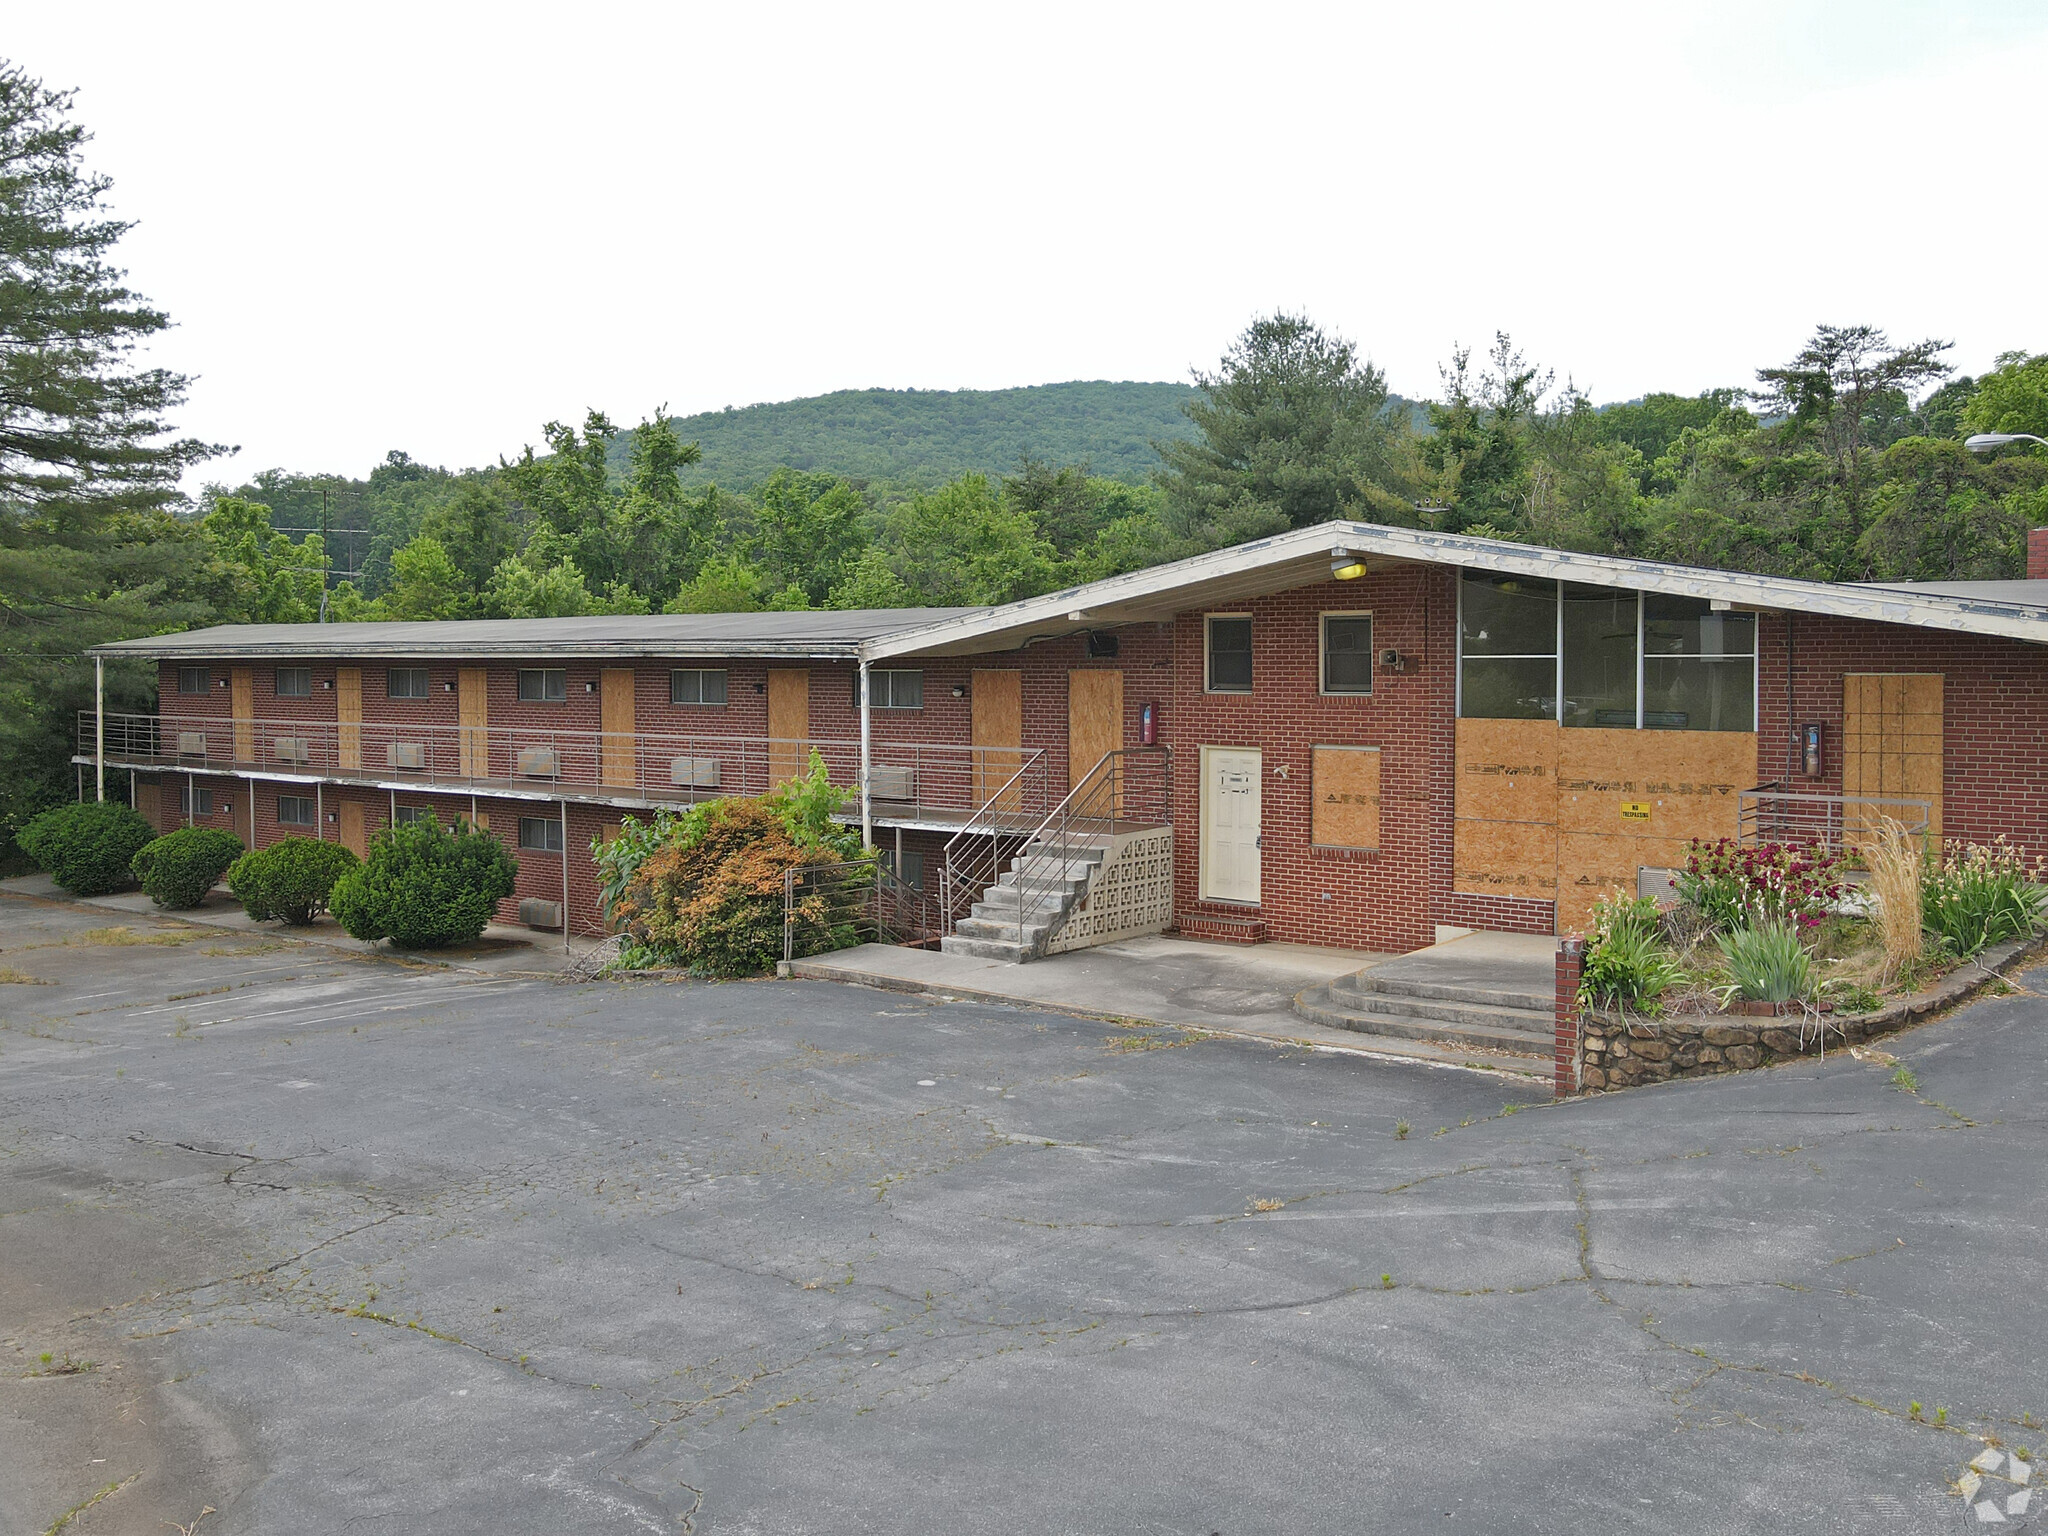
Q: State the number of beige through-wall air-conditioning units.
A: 7